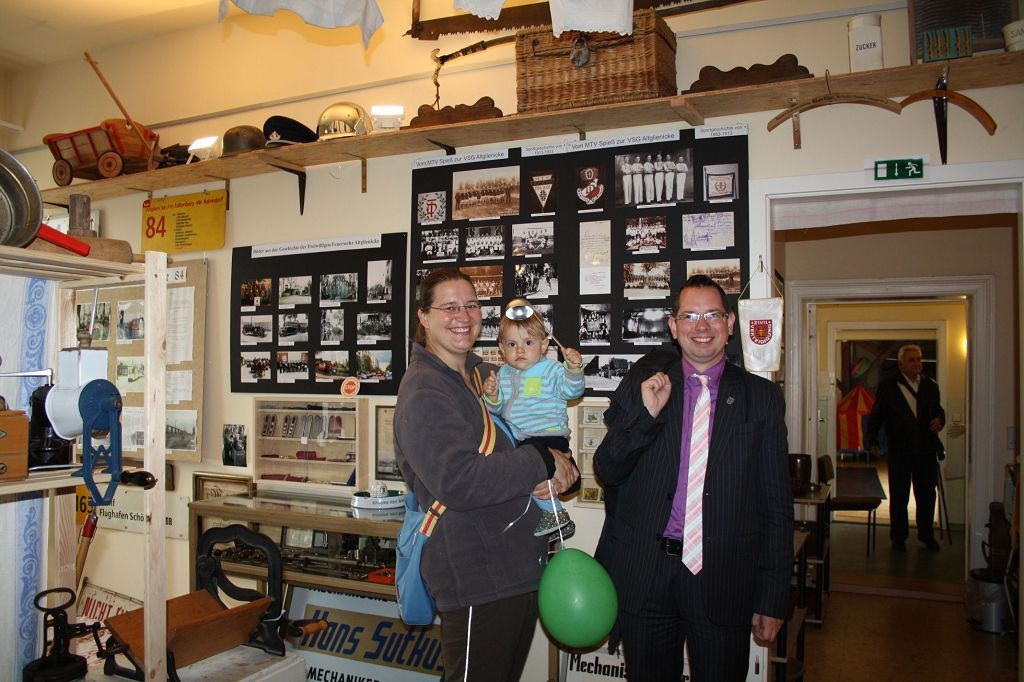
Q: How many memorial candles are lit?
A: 0